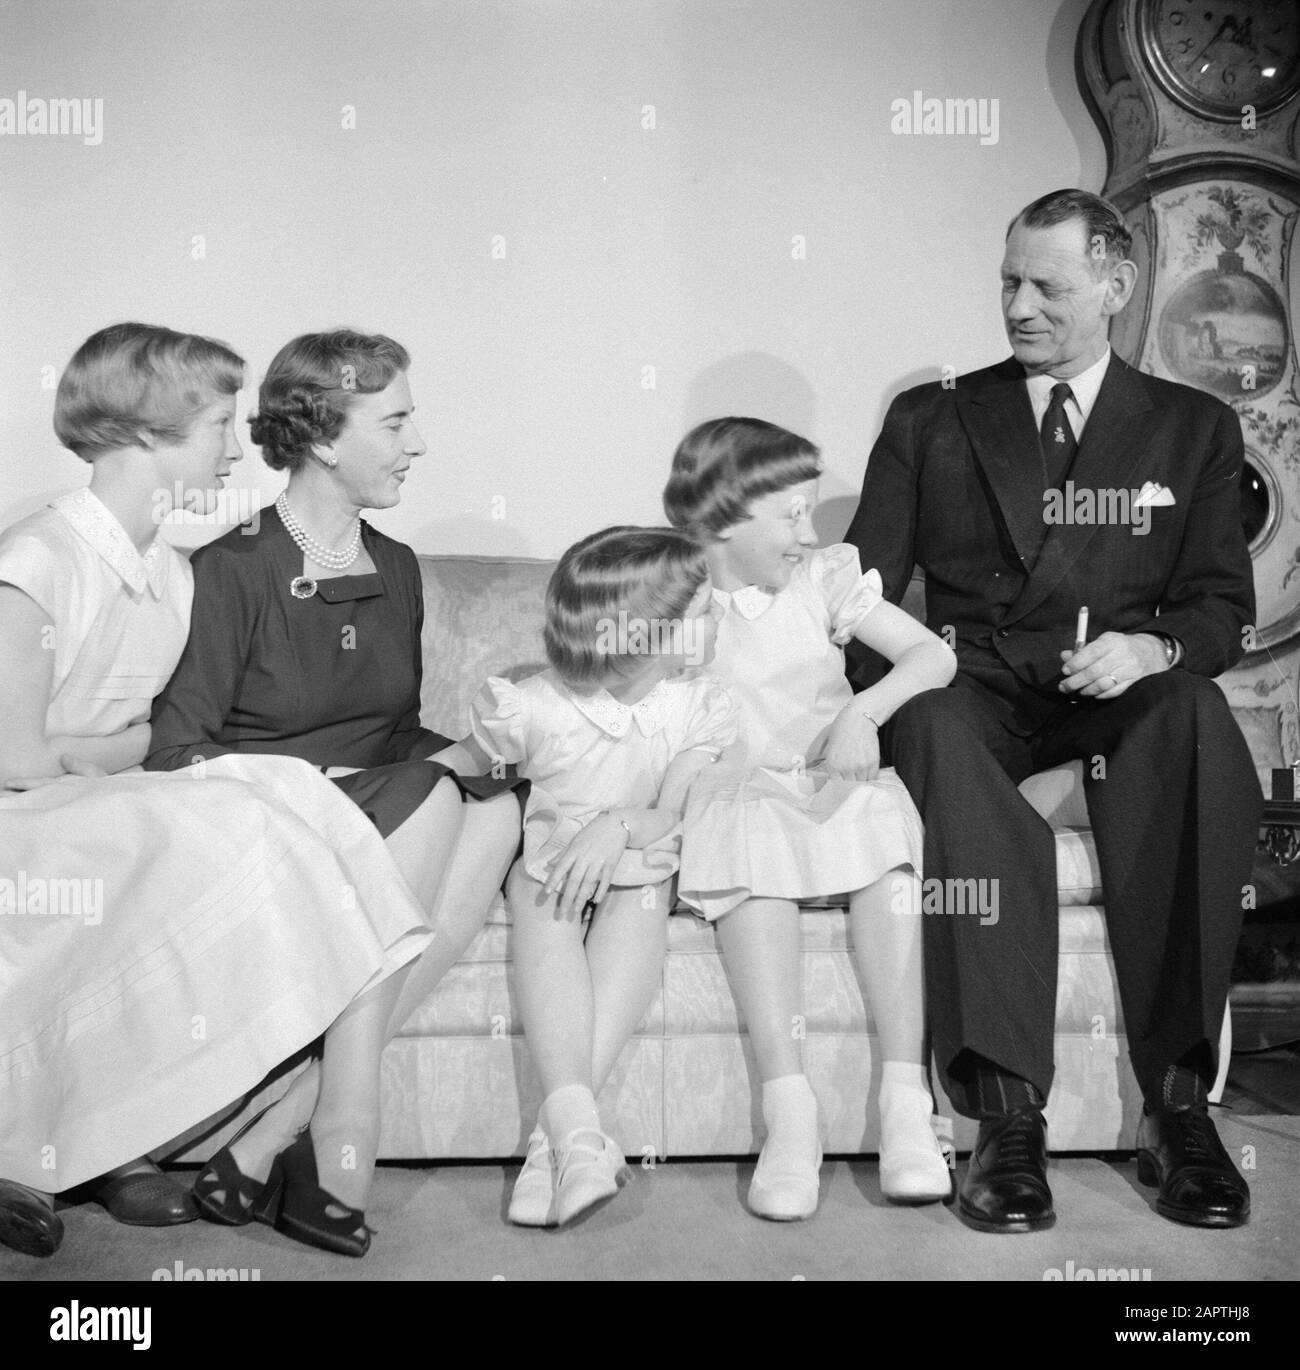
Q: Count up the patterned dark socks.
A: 2